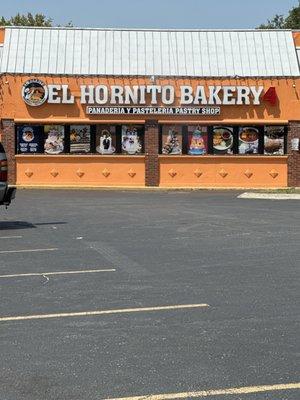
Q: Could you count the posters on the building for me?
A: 10